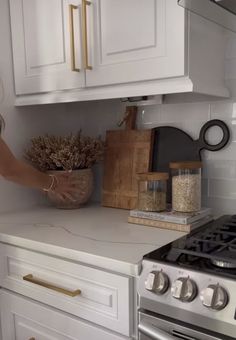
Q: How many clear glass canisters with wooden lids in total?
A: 2